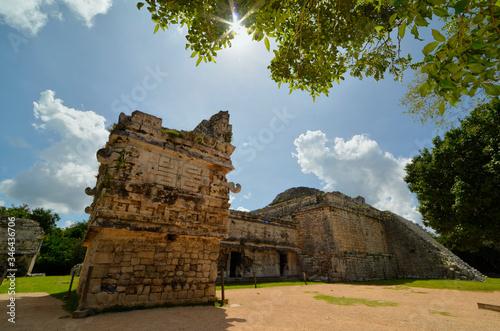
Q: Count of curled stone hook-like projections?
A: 4